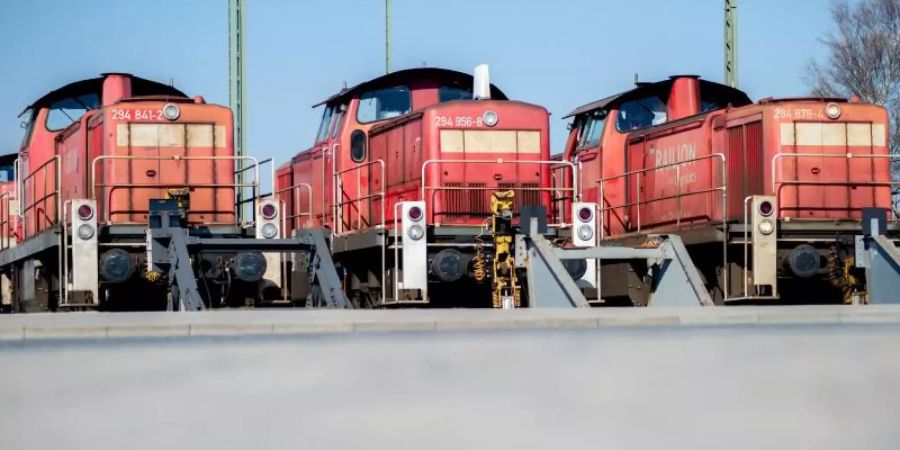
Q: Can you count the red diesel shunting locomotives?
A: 3